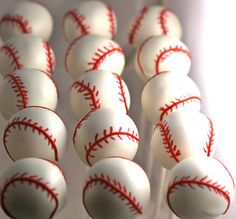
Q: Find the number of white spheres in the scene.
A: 15